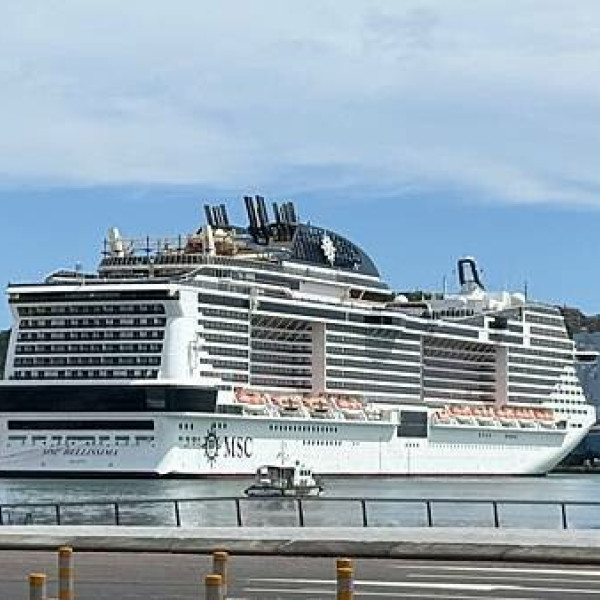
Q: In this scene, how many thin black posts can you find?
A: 10